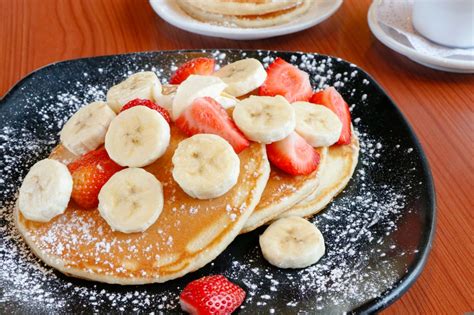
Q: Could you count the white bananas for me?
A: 10